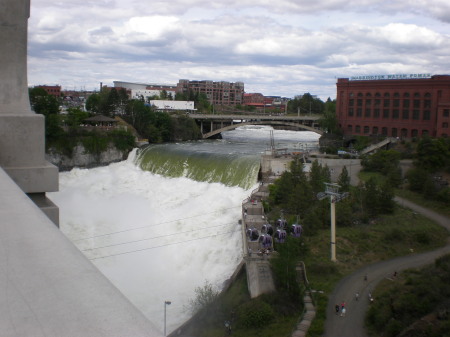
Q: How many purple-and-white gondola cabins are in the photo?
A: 6